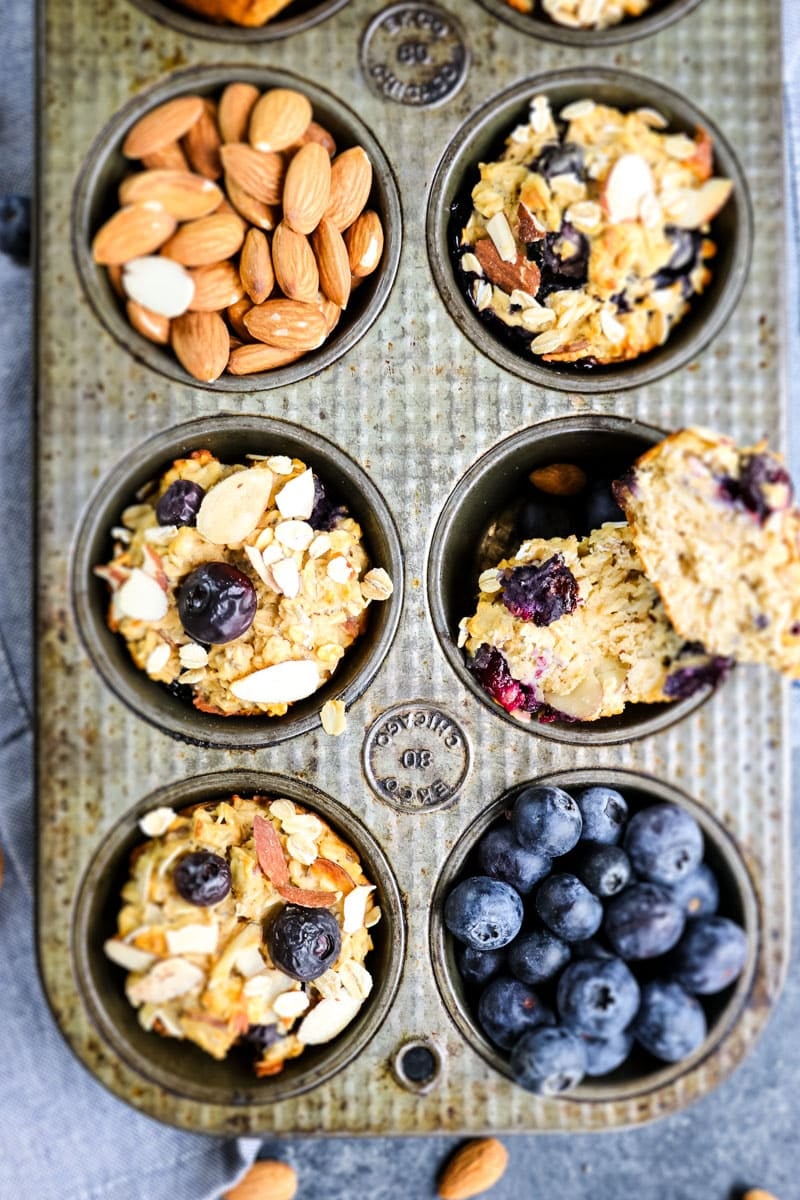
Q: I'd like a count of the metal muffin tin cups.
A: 8